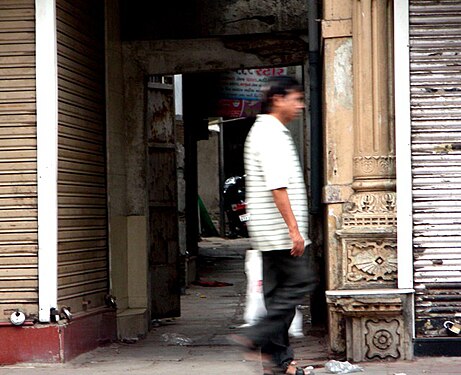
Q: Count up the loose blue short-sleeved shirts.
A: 0